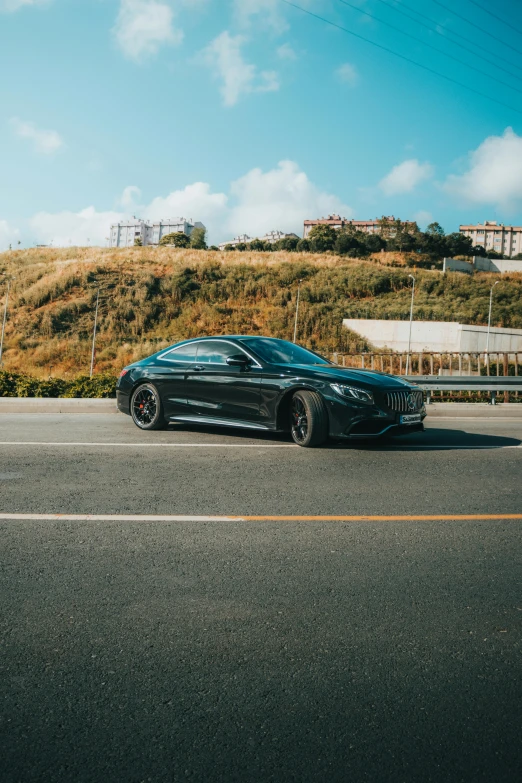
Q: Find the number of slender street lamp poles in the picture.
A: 5